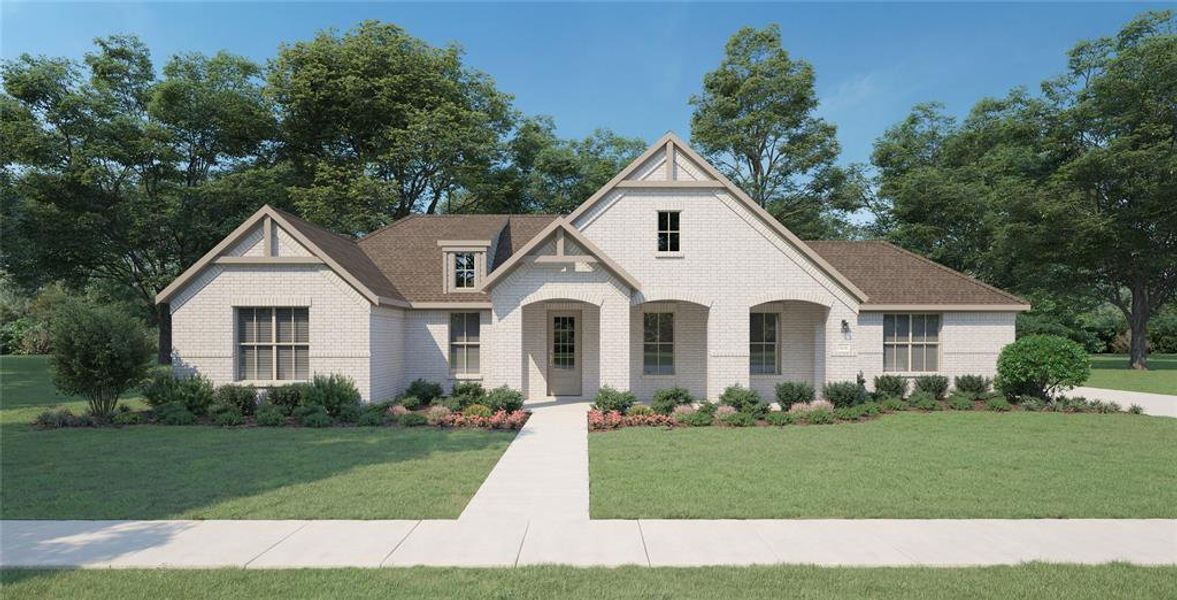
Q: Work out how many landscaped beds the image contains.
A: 2